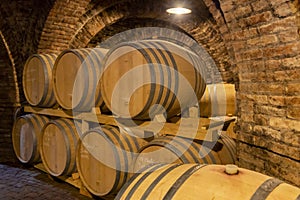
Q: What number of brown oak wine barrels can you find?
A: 9